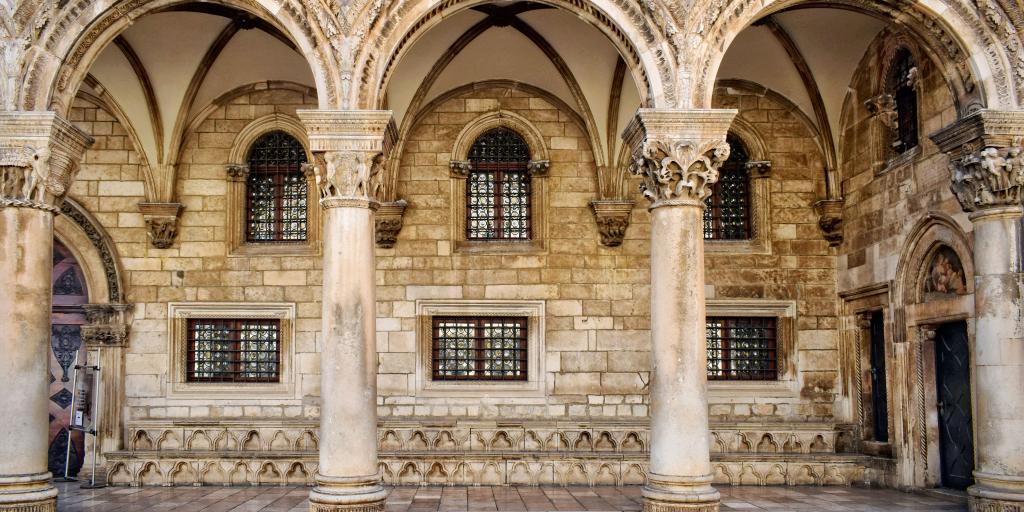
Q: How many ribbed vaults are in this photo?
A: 3